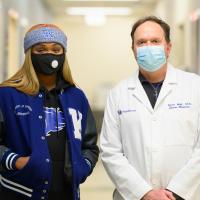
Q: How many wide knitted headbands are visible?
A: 1